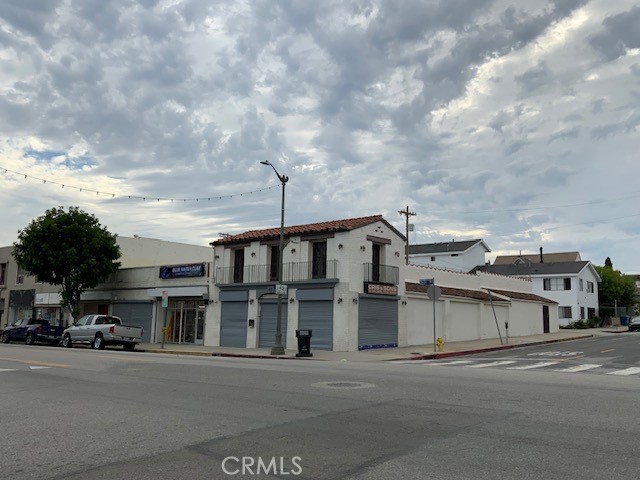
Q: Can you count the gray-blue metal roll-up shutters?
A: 5